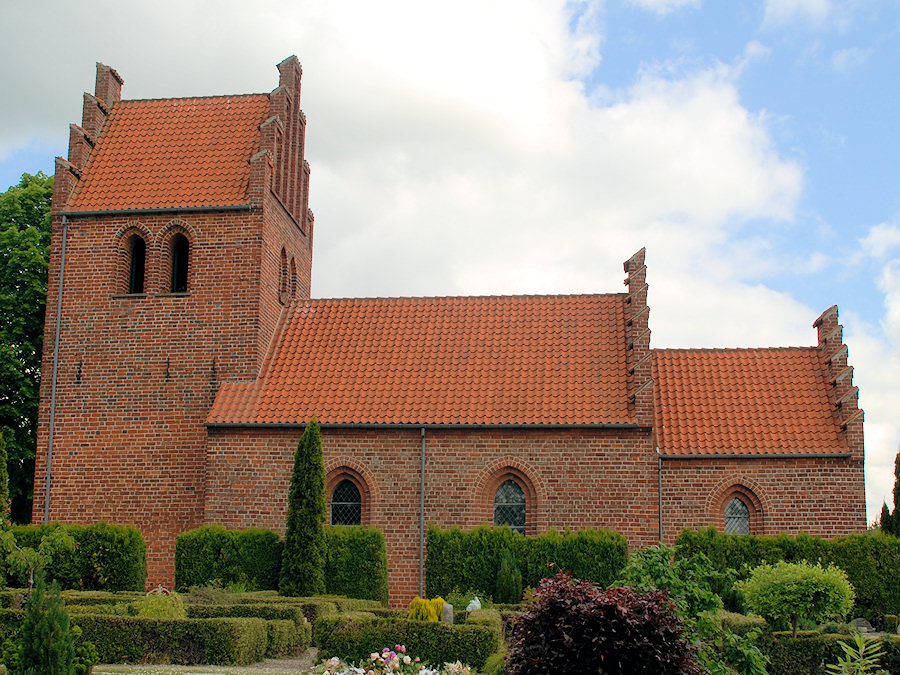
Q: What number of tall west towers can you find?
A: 1